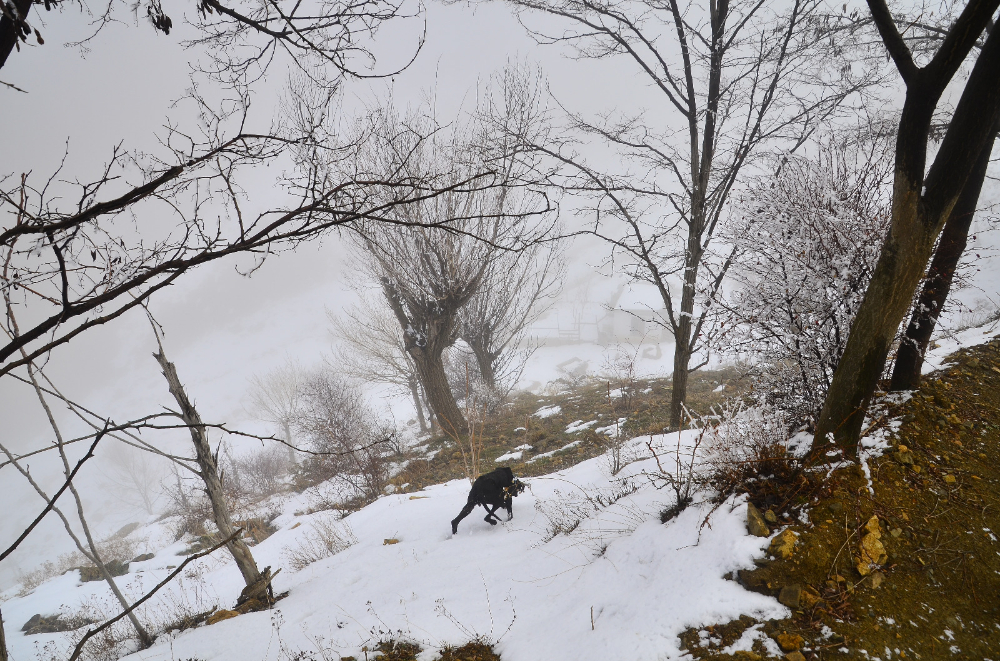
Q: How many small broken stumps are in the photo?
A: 1